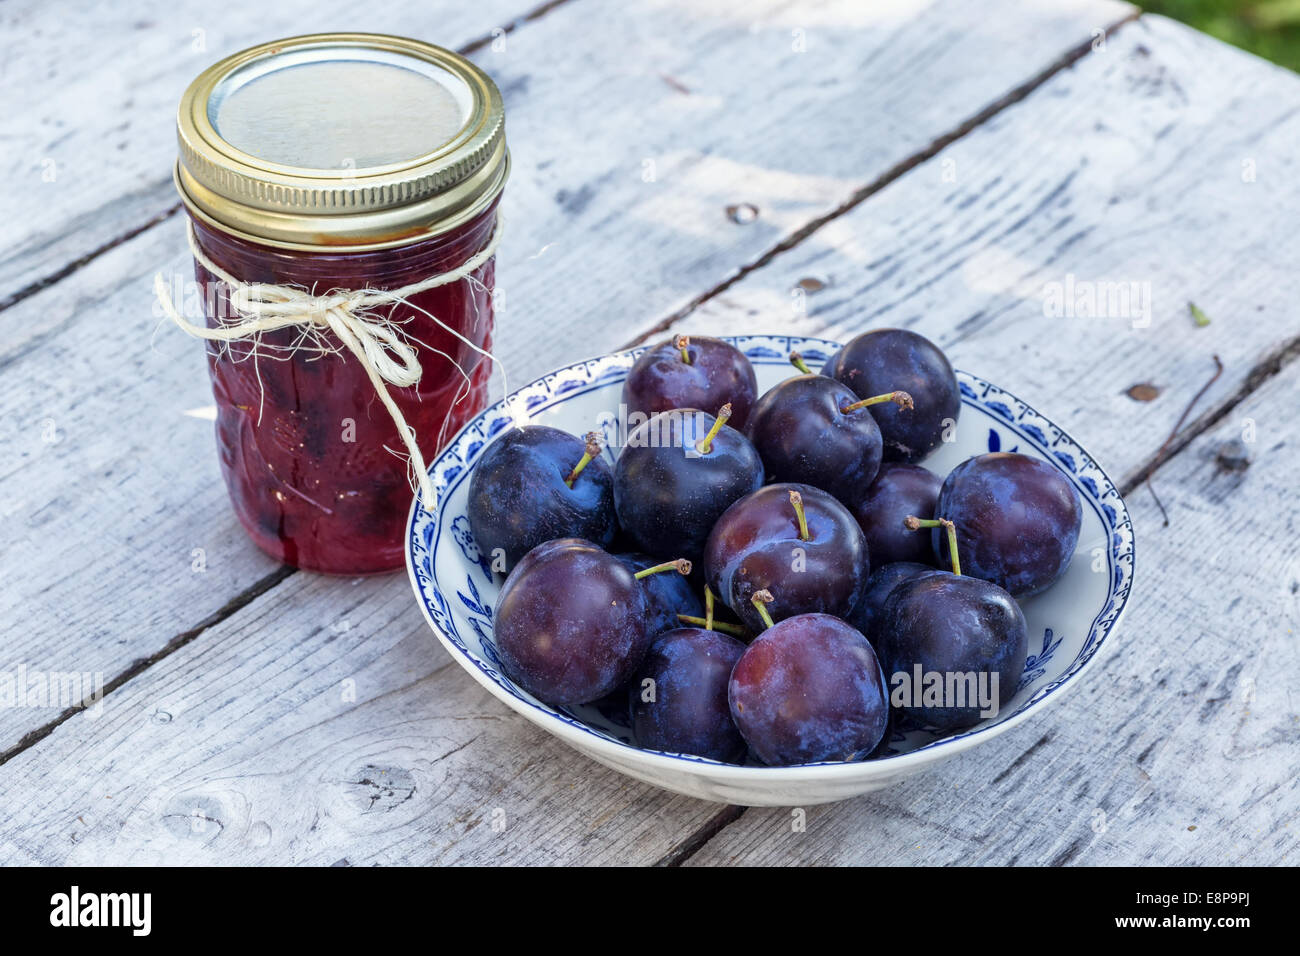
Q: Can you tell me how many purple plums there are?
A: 14